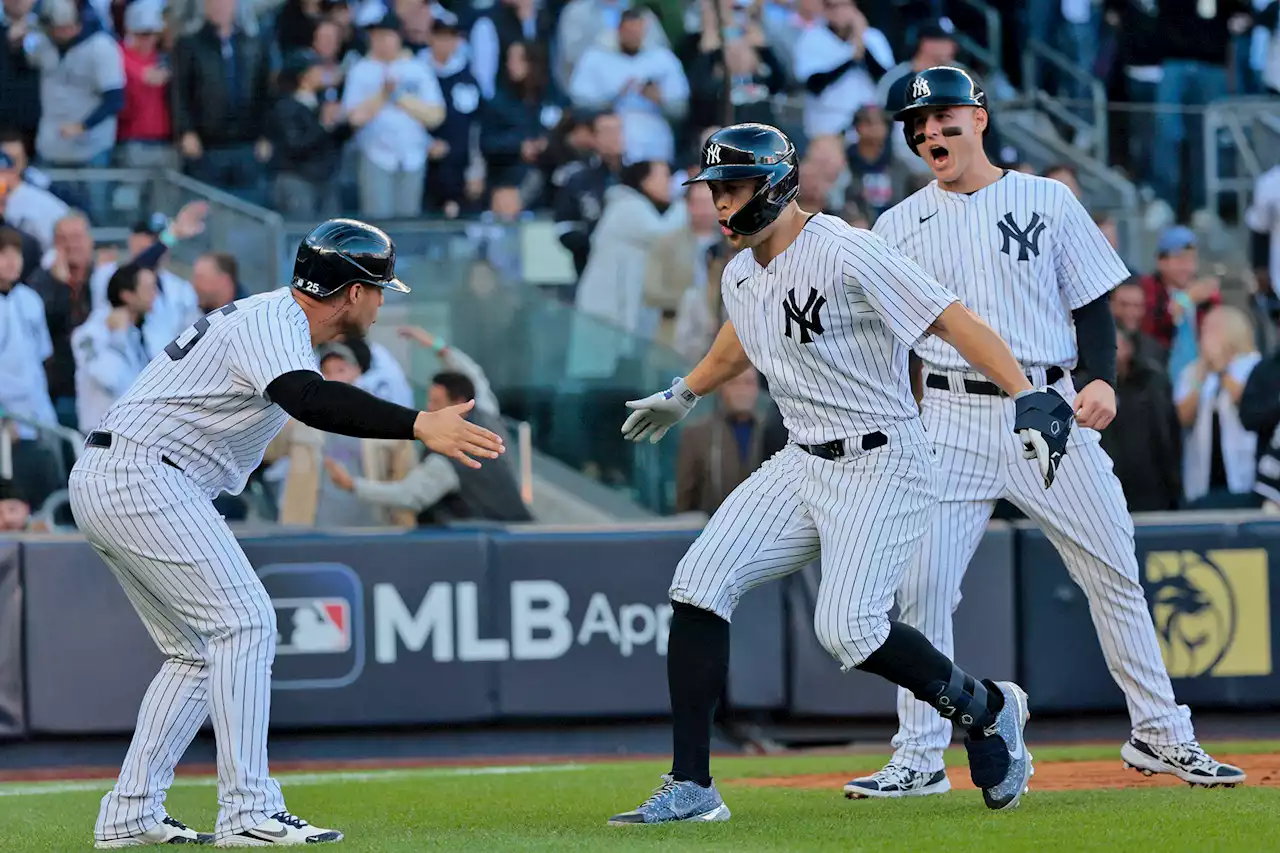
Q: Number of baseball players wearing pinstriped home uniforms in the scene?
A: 3